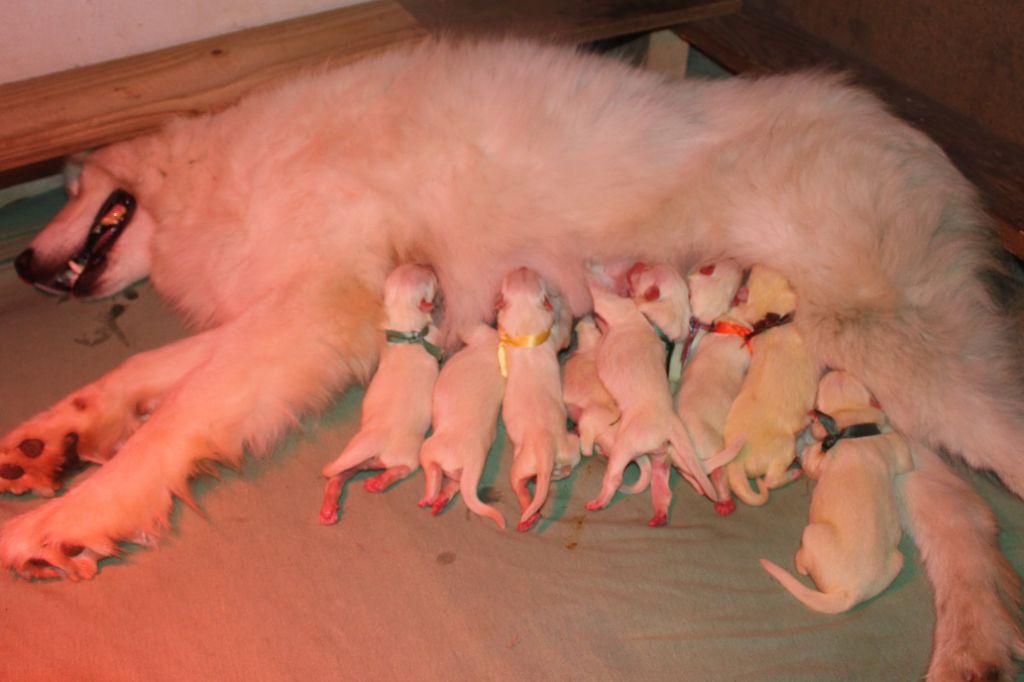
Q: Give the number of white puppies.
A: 8